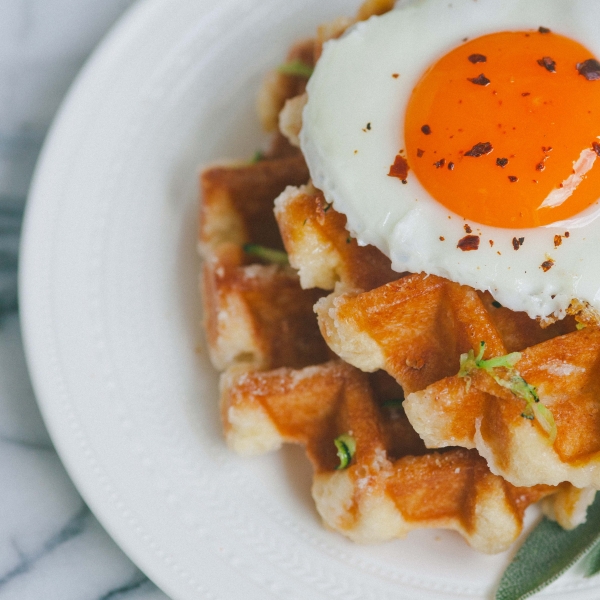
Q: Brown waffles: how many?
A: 2